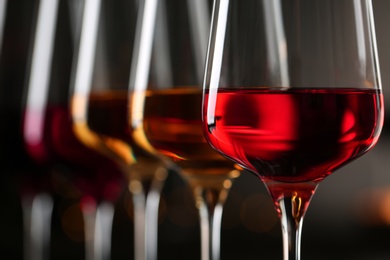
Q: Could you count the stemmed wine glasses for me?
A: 5